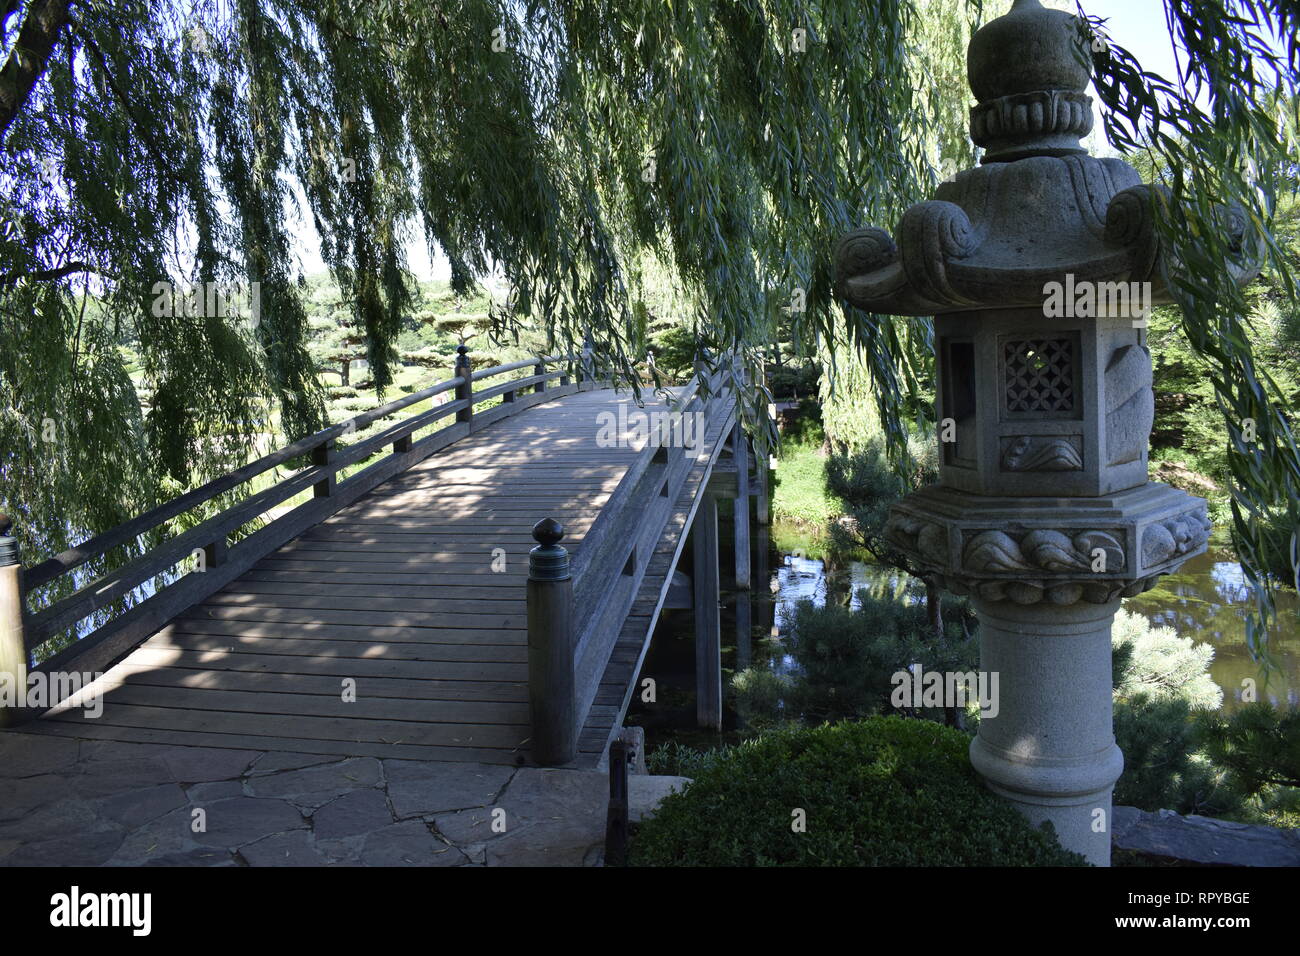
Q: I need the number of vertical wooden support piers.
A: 3